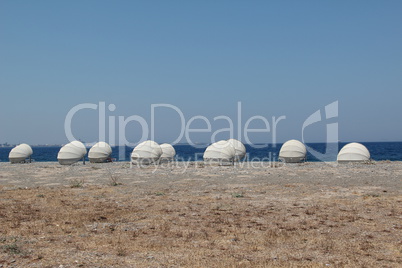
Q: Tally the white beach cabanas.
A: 9